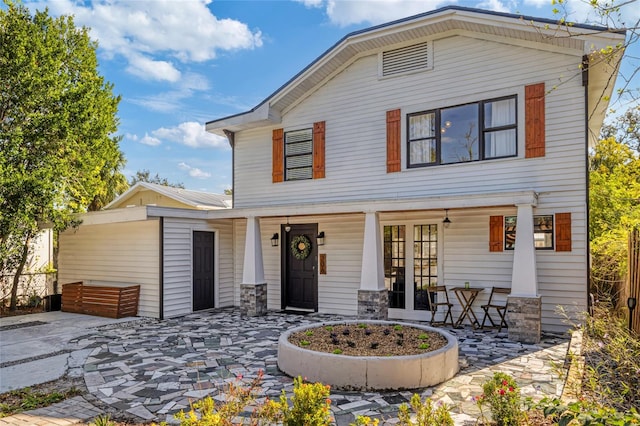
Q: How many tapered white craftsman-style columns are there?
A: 3